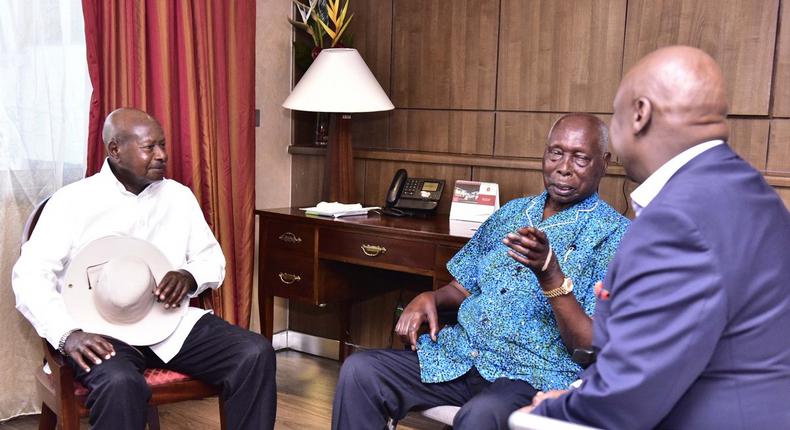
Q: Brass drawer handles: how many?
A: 3